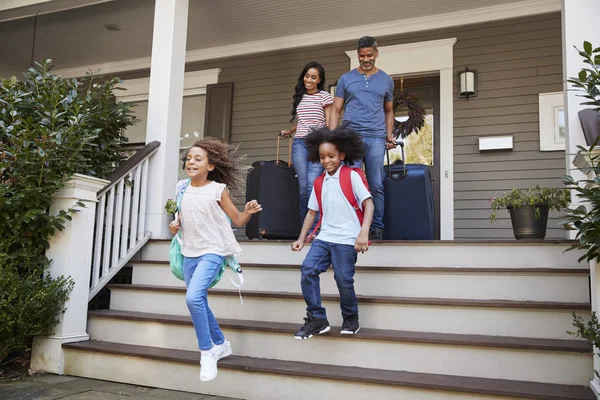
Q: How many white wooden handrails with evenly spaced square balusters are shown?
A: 1